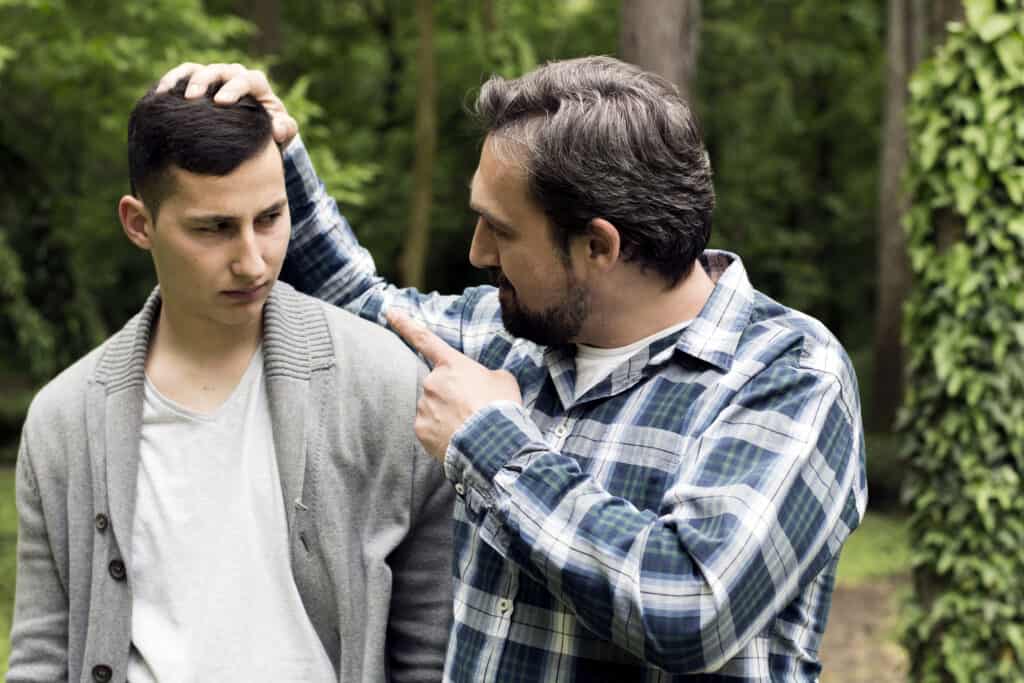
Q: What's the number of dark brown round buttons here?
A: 3